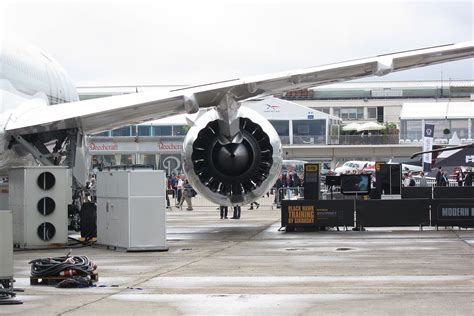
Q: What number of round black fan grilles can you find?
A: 3